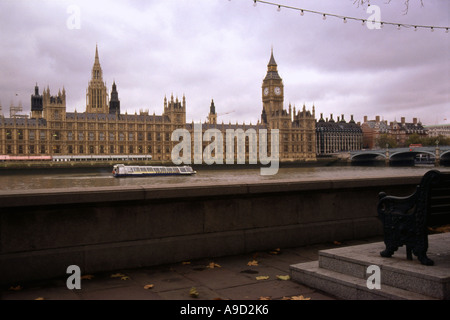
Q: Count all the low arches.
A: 3